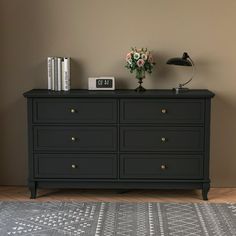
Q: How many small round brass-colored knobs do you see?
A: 6